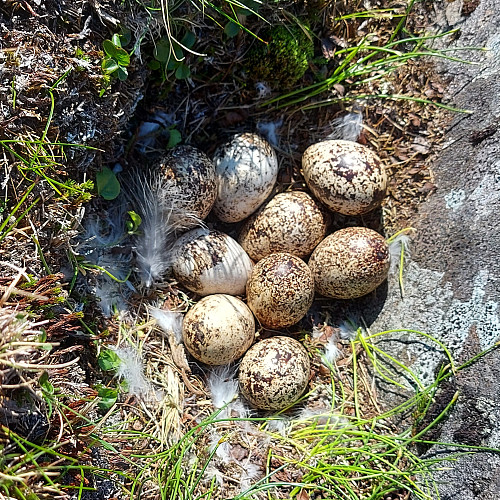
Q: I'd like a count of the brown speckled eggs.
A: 9